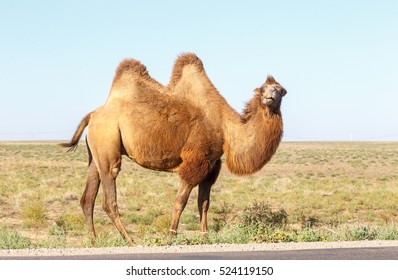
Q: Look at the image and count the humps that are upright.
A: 2